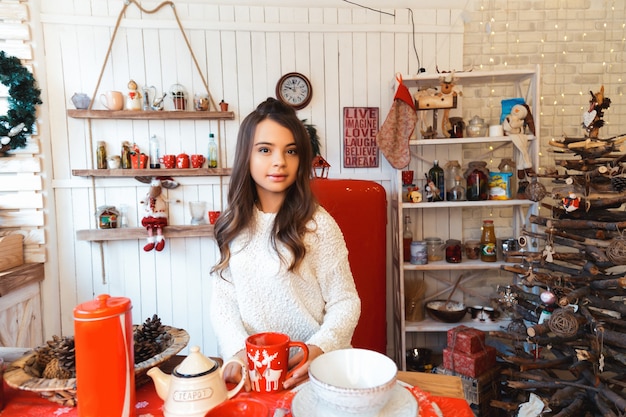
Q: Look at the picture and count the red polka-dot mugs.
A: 4